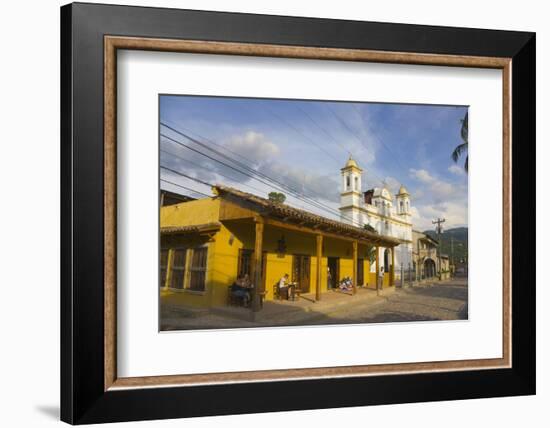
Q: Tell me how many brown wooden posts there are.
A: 5